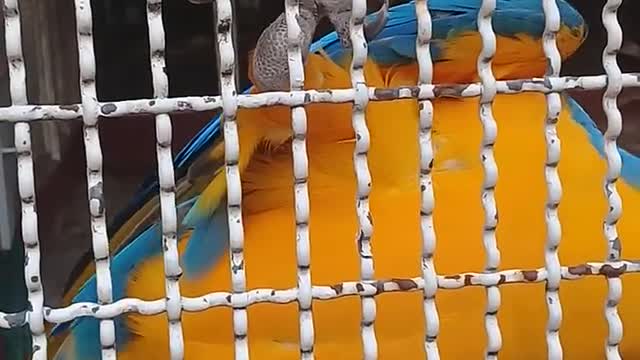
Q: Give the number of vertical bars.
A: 10